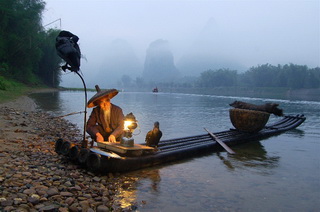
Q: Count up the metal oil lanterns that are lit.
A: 1